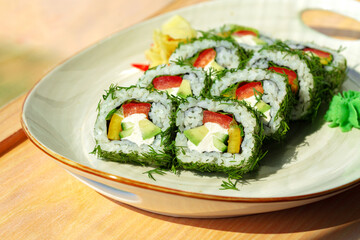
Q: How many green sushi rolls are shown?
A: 8